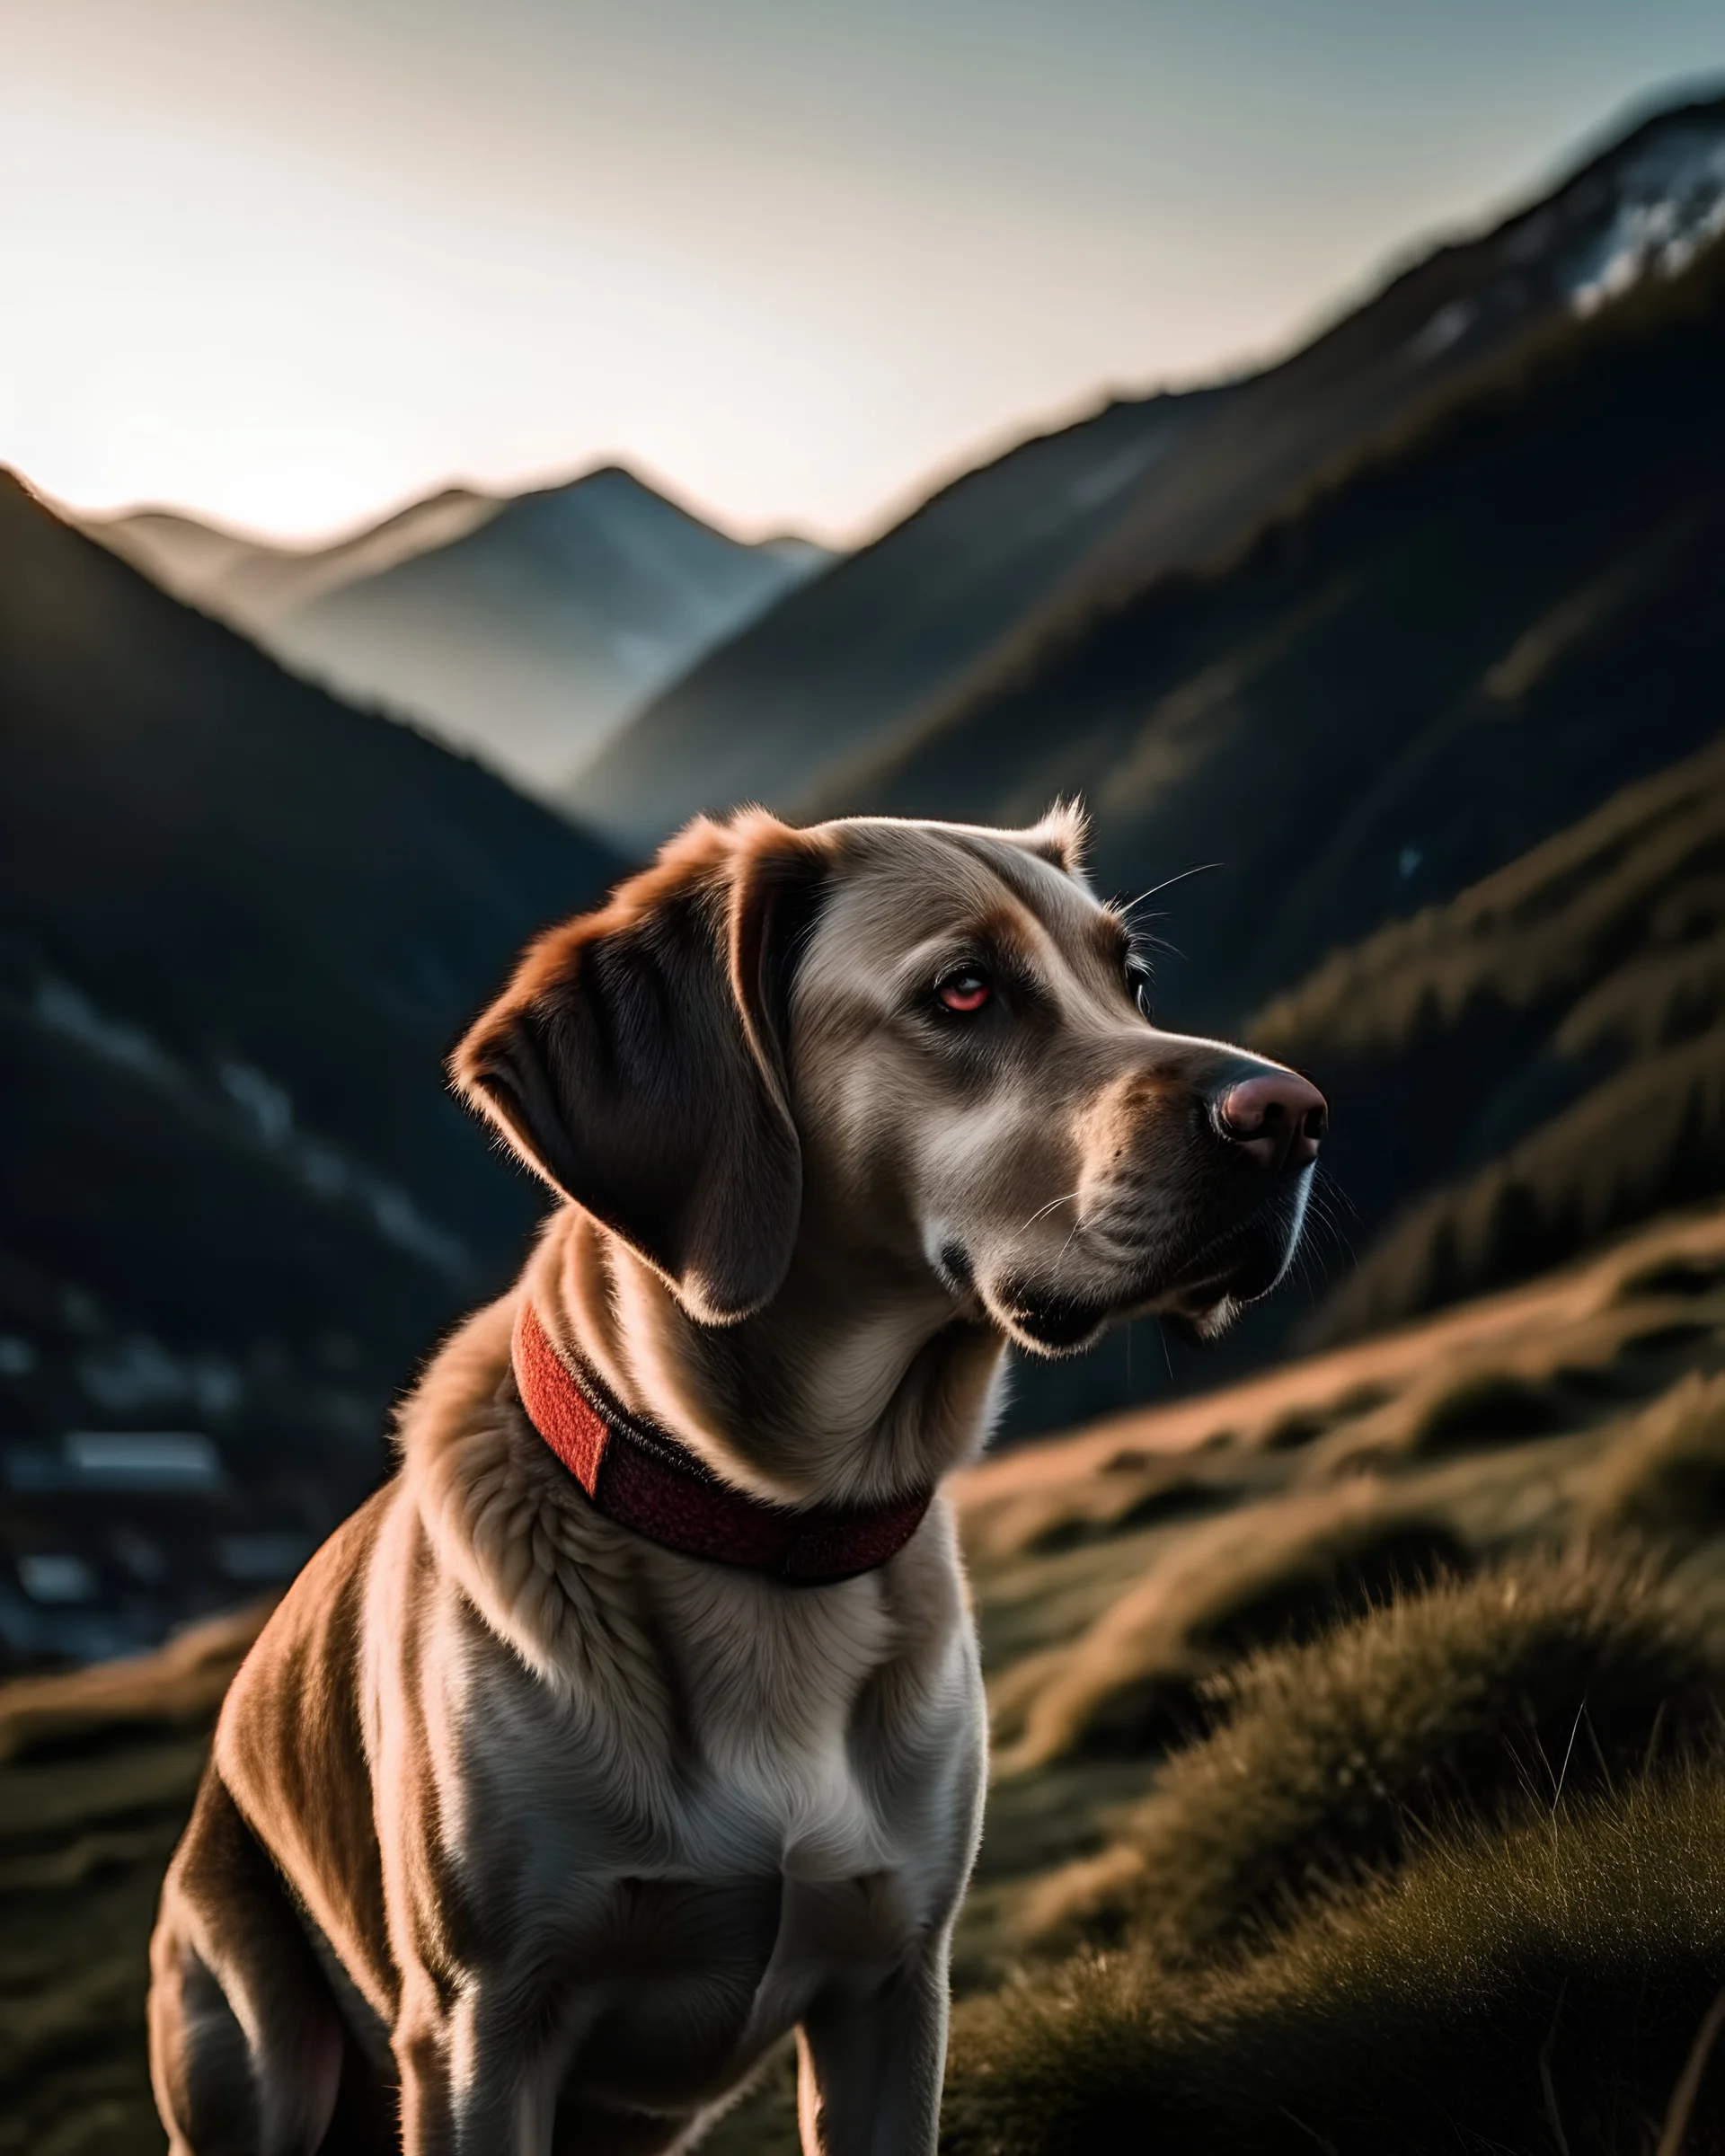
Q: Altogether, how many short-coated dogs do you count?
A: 1